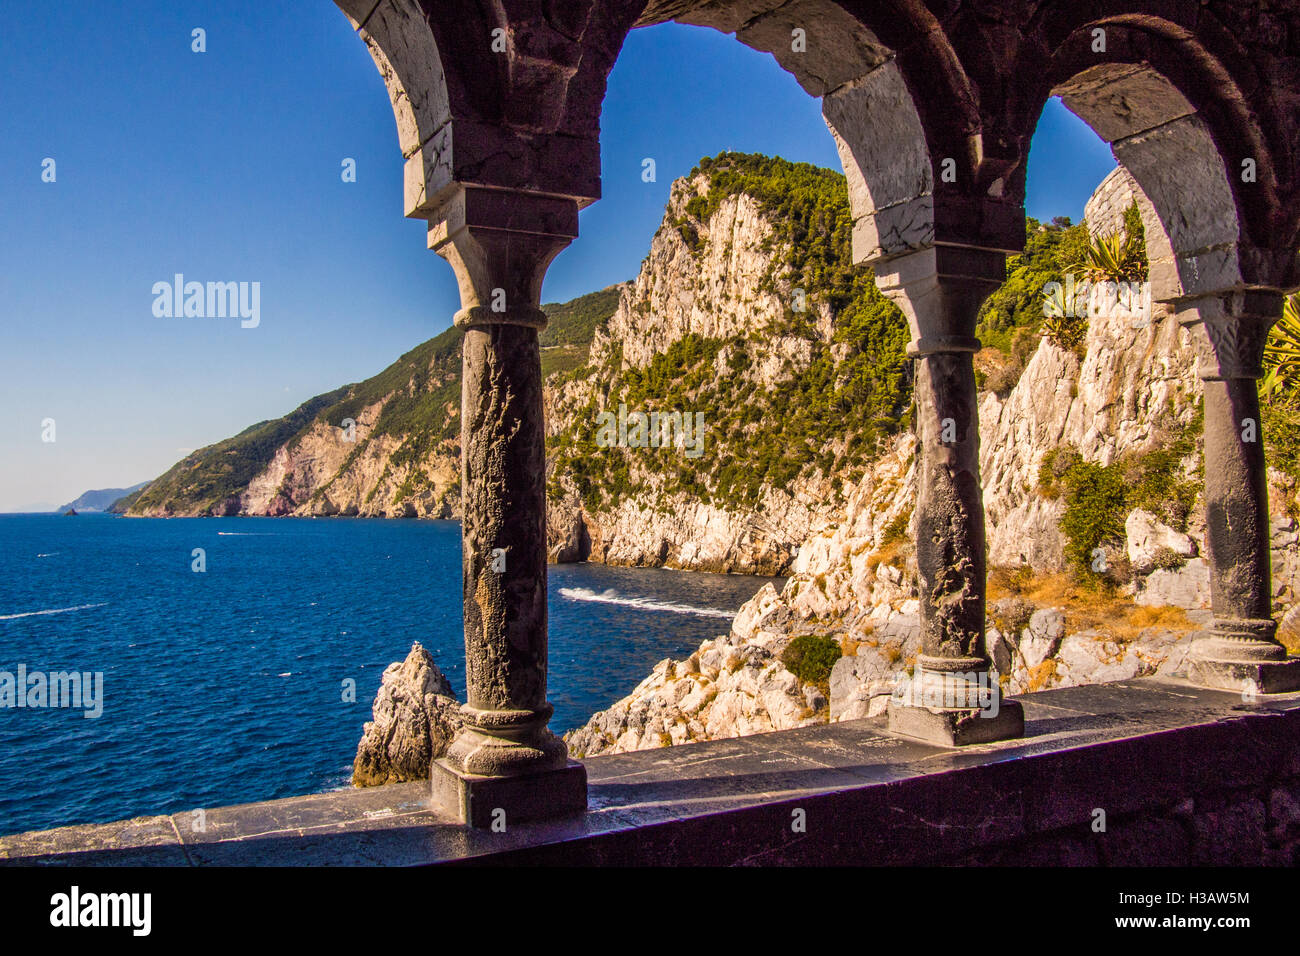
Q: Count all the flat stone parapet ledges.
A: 1